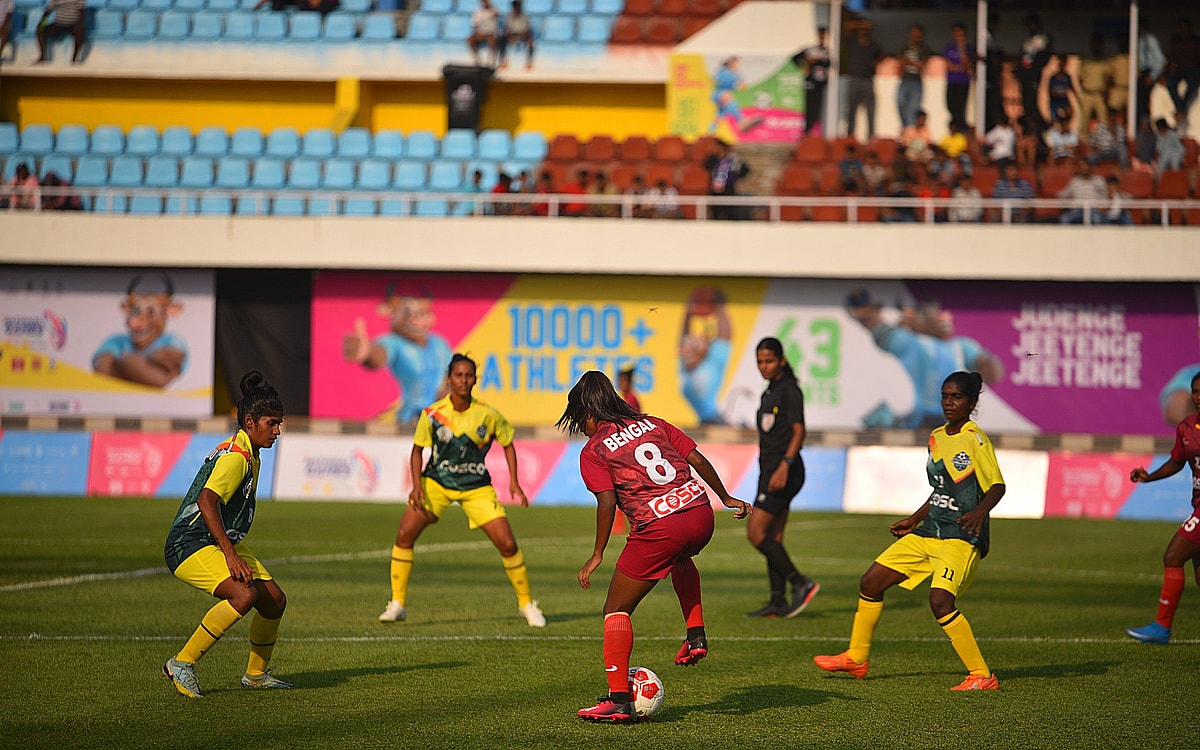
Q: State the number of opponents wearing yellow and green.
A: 3